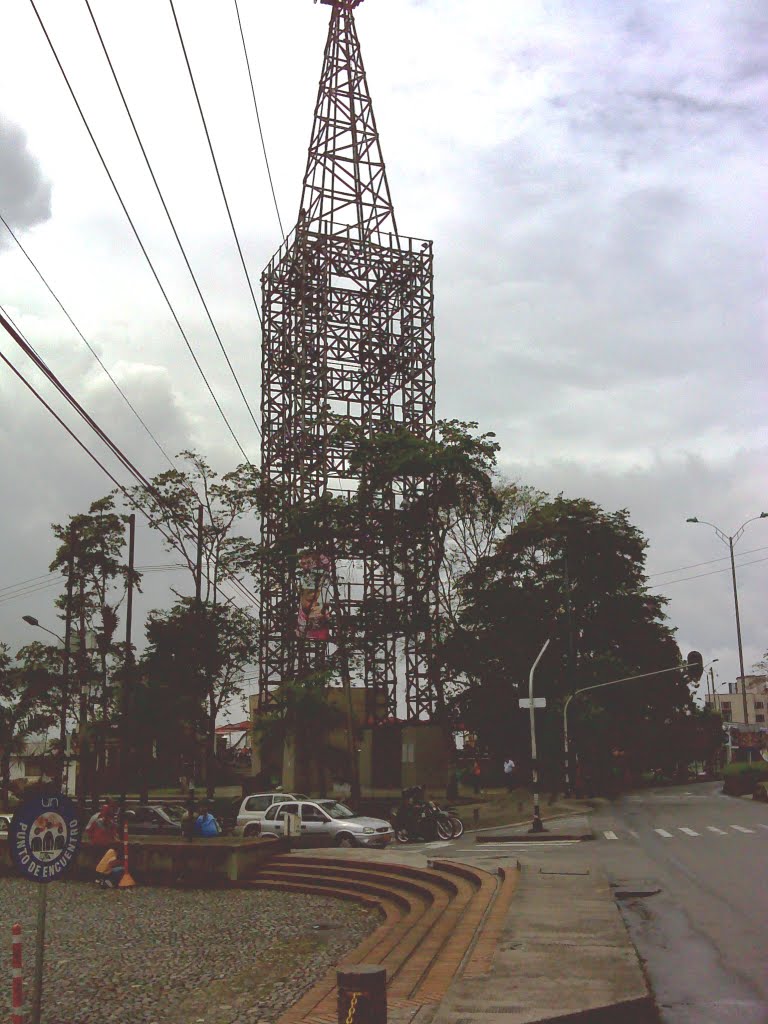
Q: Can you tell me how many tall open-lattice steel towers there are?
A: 1